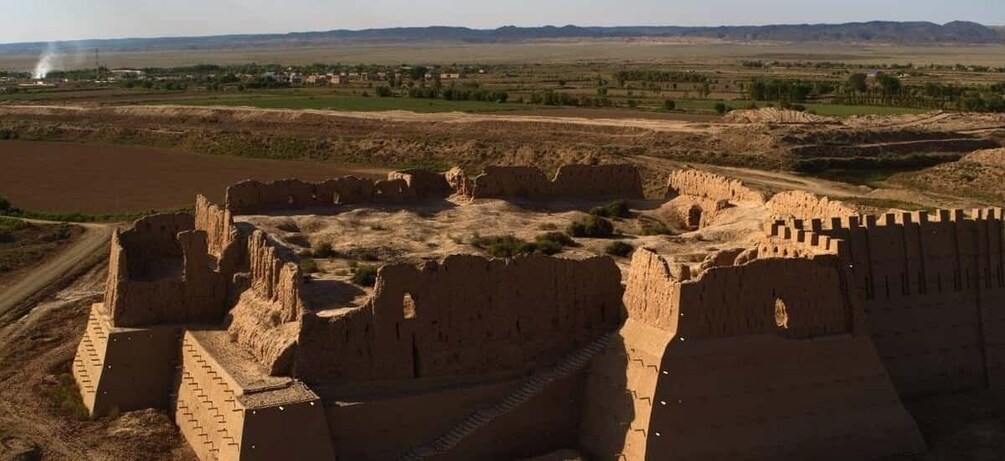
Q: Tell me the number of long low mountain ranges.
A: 1